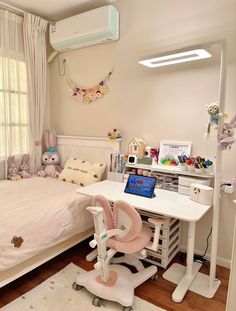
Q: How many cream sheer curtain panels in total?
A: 1